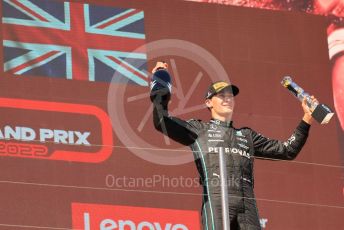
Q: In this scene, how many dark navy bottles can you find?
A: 1